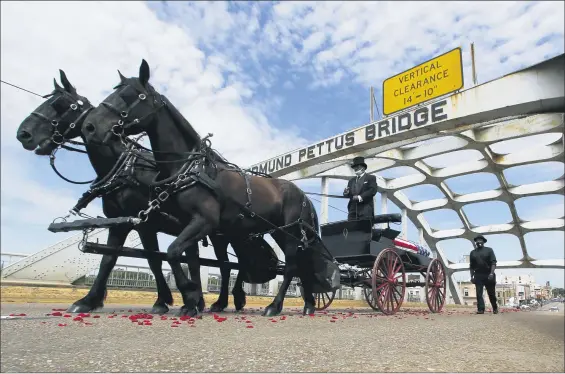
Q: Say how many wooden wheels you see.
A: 4